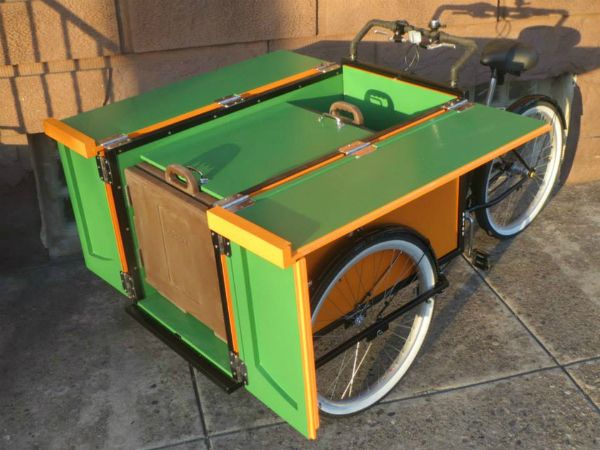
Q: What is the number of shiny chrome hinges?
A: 10